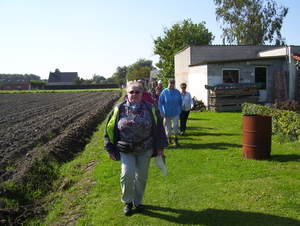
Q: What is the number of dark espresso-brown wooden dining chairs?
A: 0